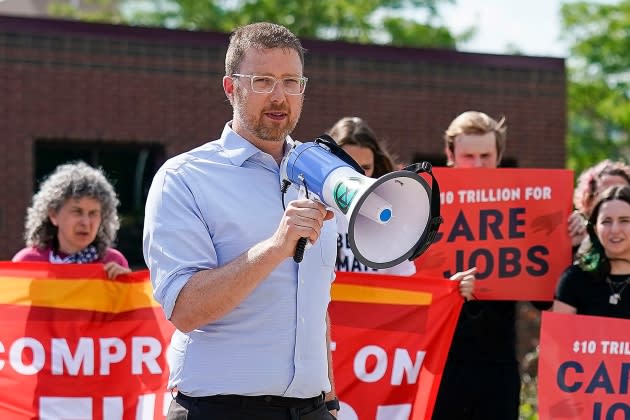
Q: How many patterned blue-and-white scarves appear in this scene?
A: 1